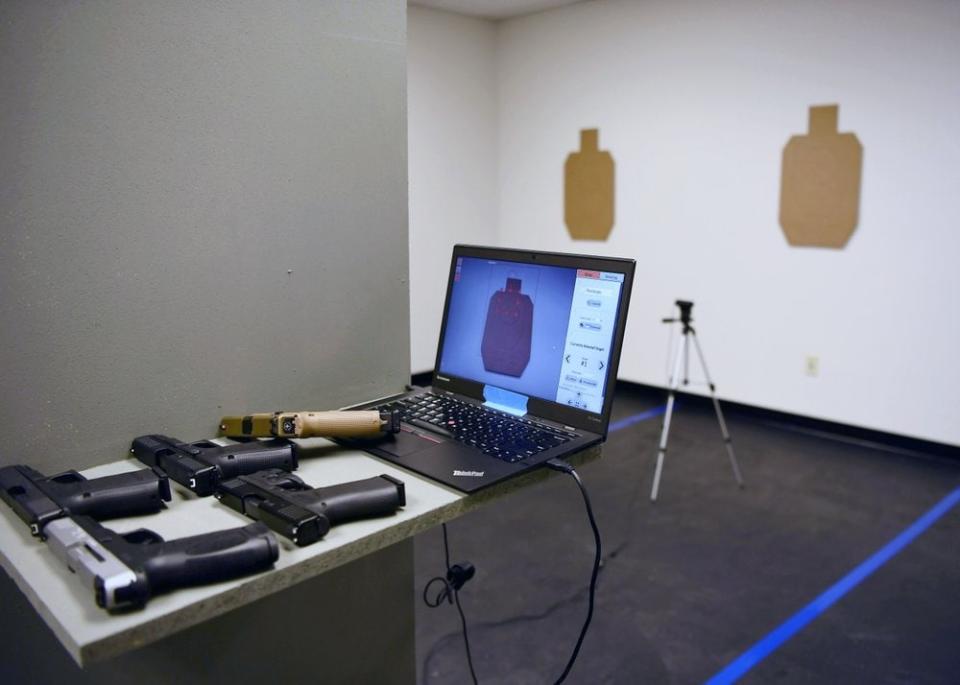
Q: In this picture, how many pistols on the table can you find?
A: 5